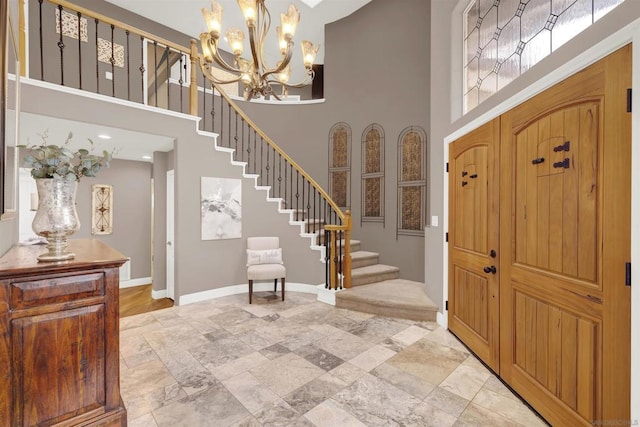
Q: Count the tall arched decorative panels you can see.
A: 3